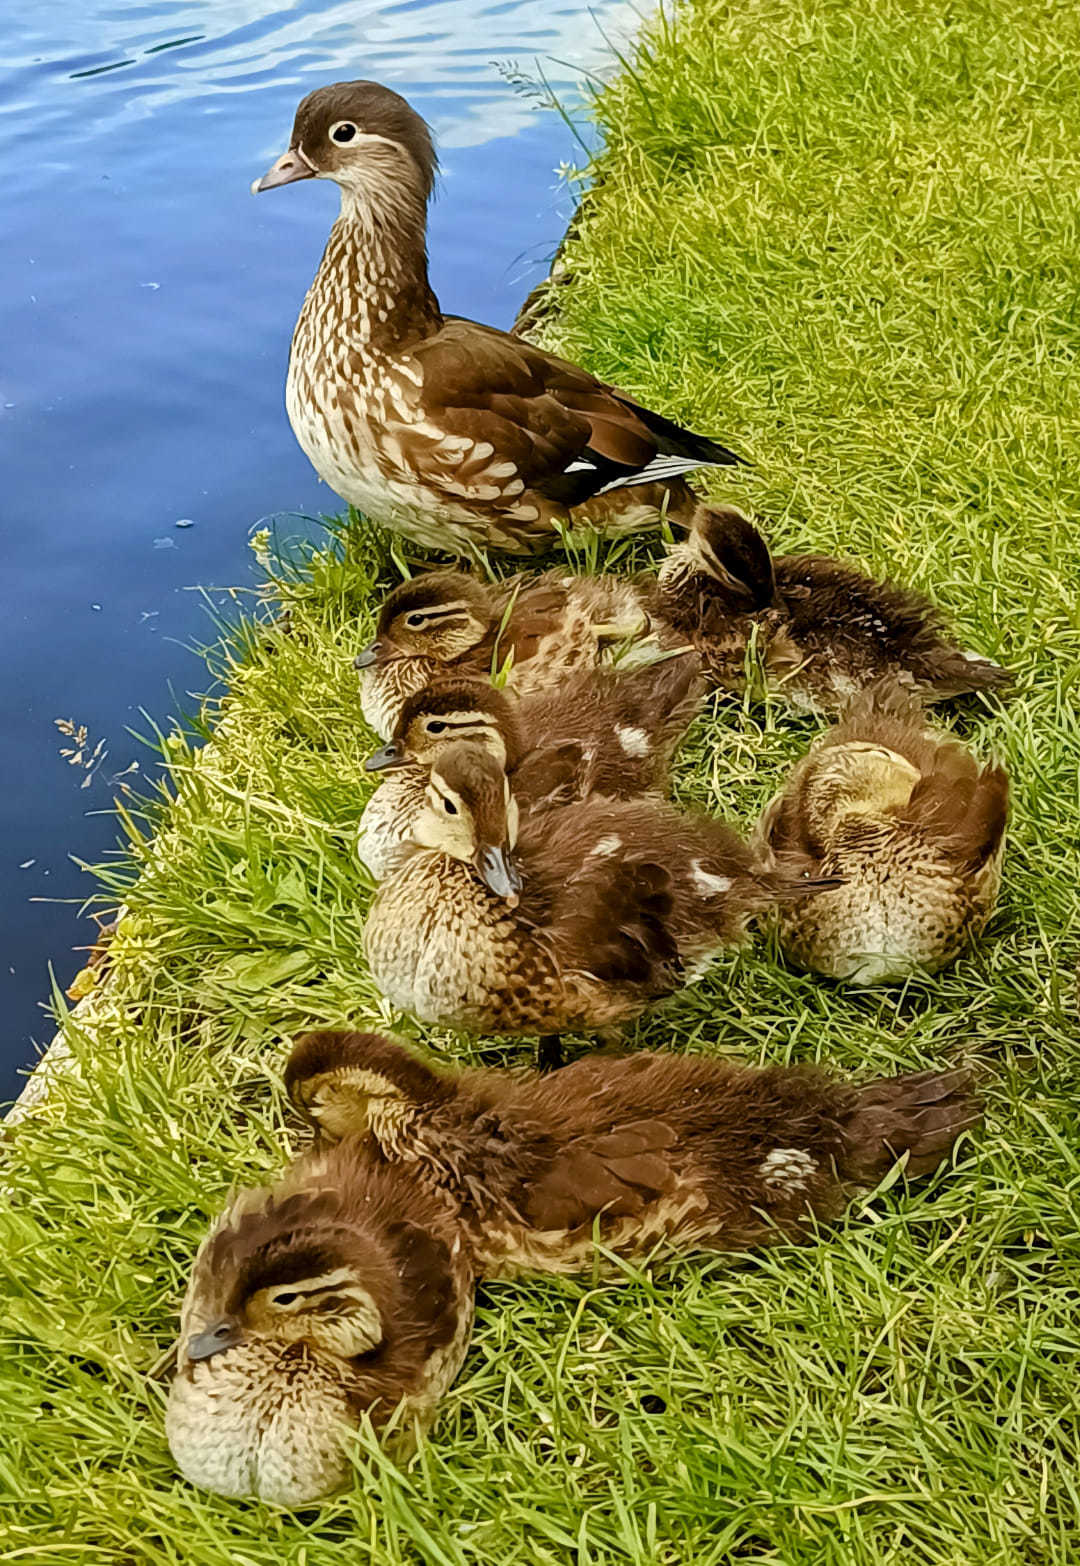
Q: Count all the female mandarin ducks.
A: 1